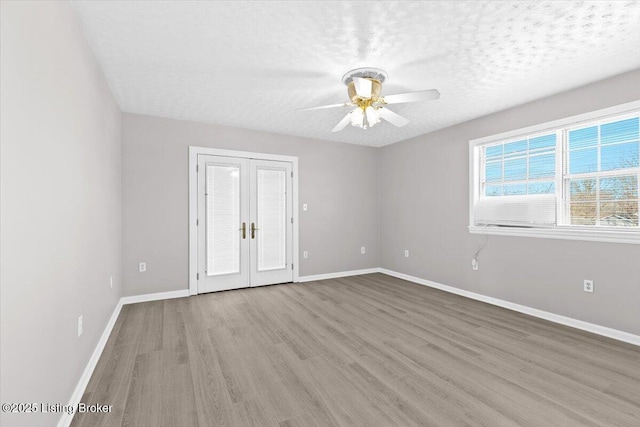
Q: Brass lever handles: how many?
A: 2